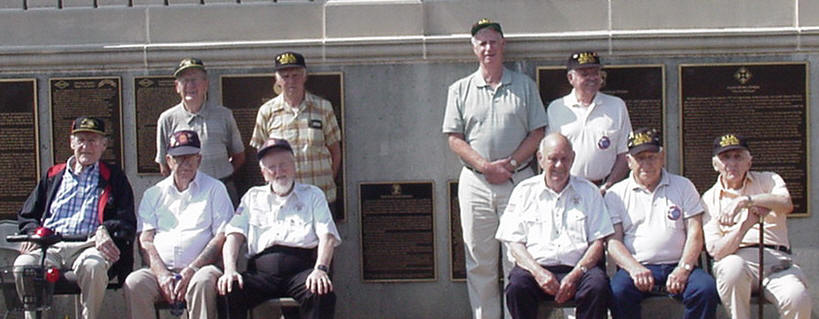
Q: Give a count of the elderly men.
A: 10